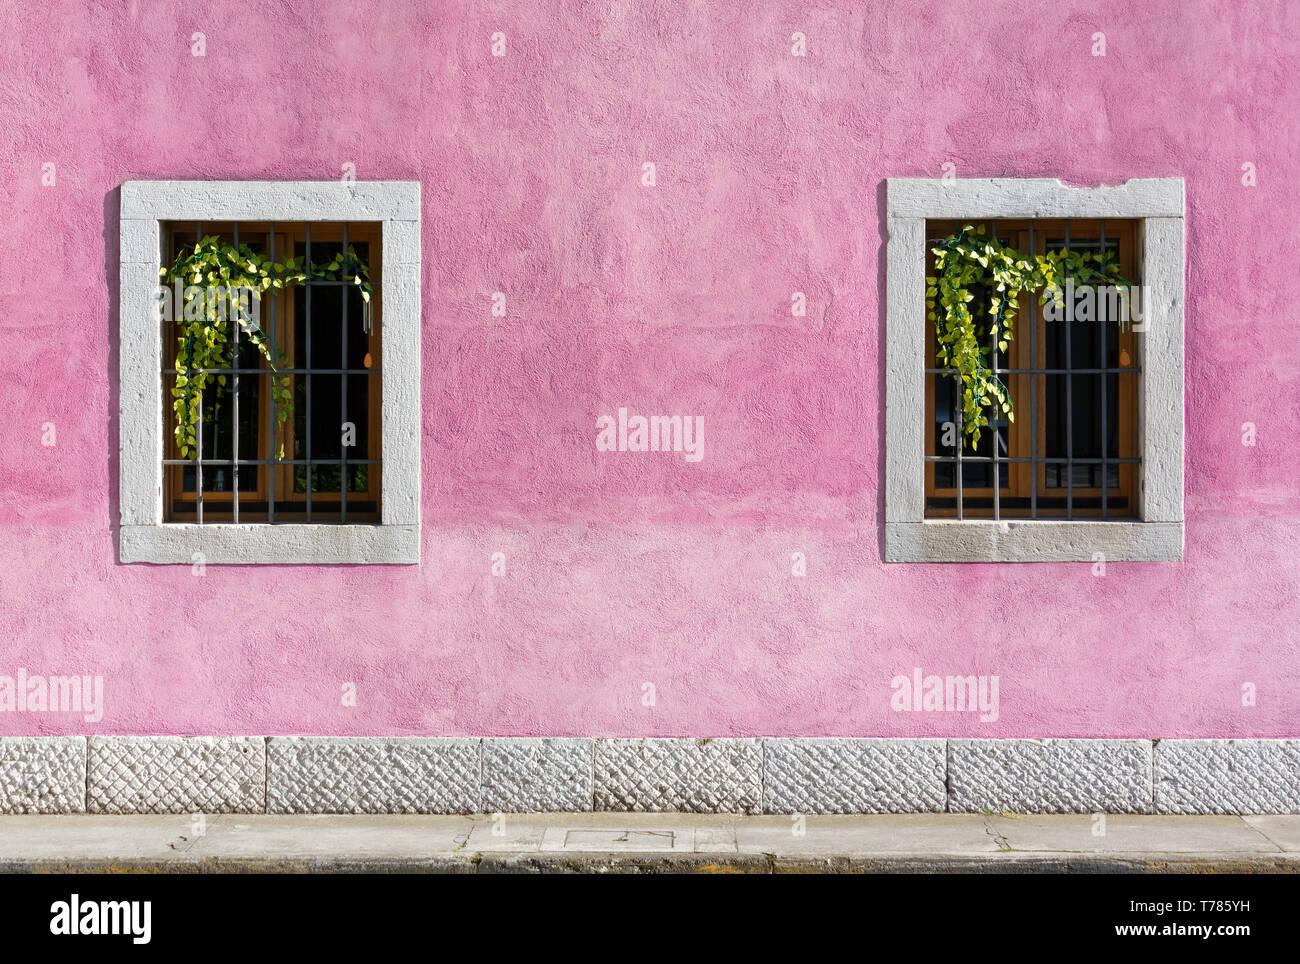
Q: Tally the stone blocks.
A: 8